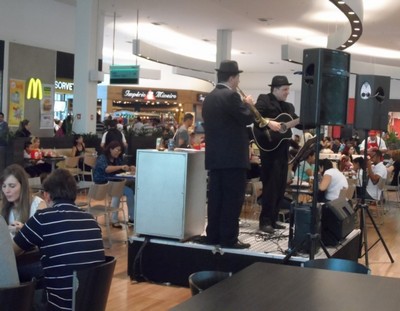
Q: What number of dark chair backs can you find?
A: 4